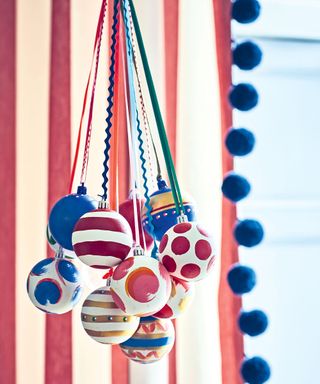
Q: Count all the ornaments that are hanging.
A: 11